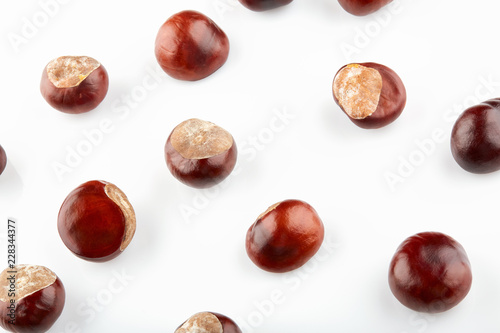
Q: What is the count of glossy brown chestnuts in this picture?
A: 13